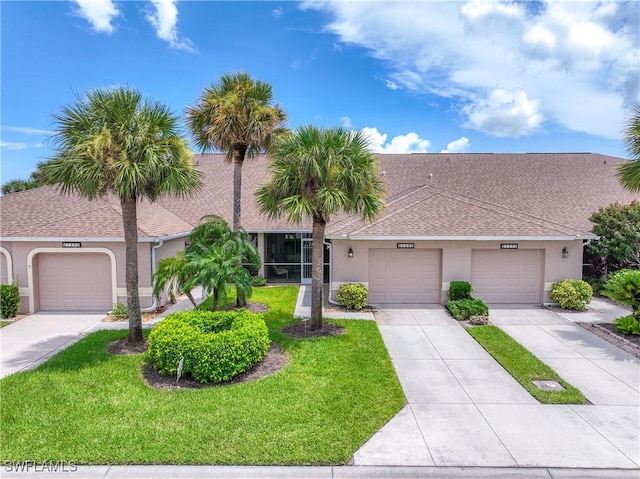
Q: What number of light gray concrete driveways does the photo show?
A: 3